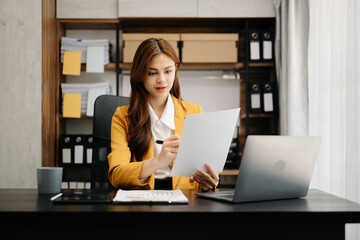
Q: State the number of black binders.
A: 7